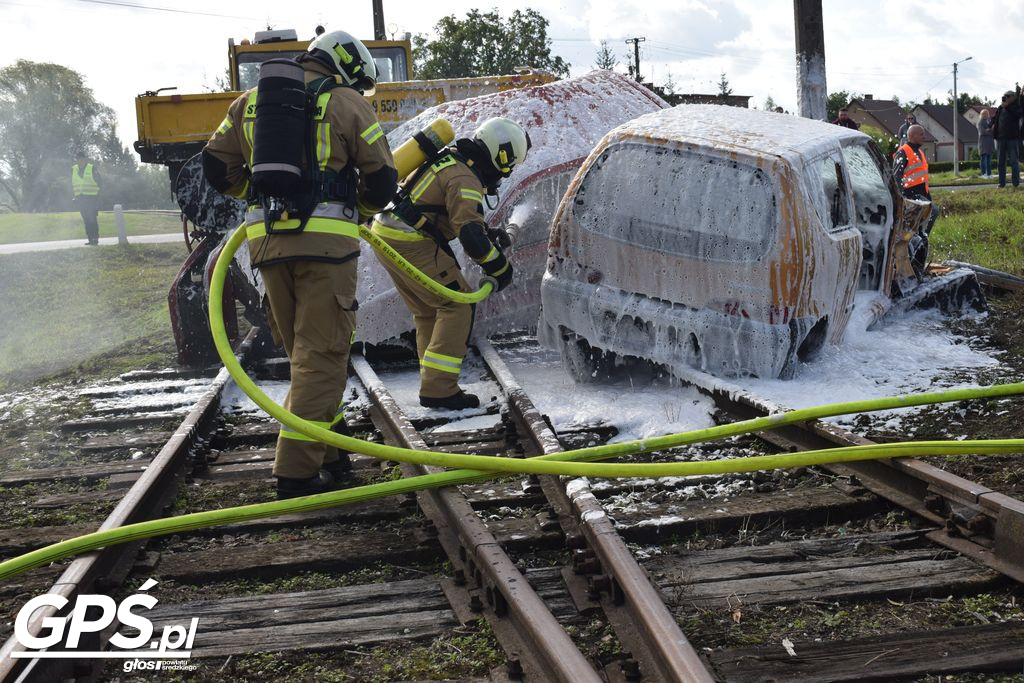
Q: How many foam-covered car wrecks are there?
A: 2